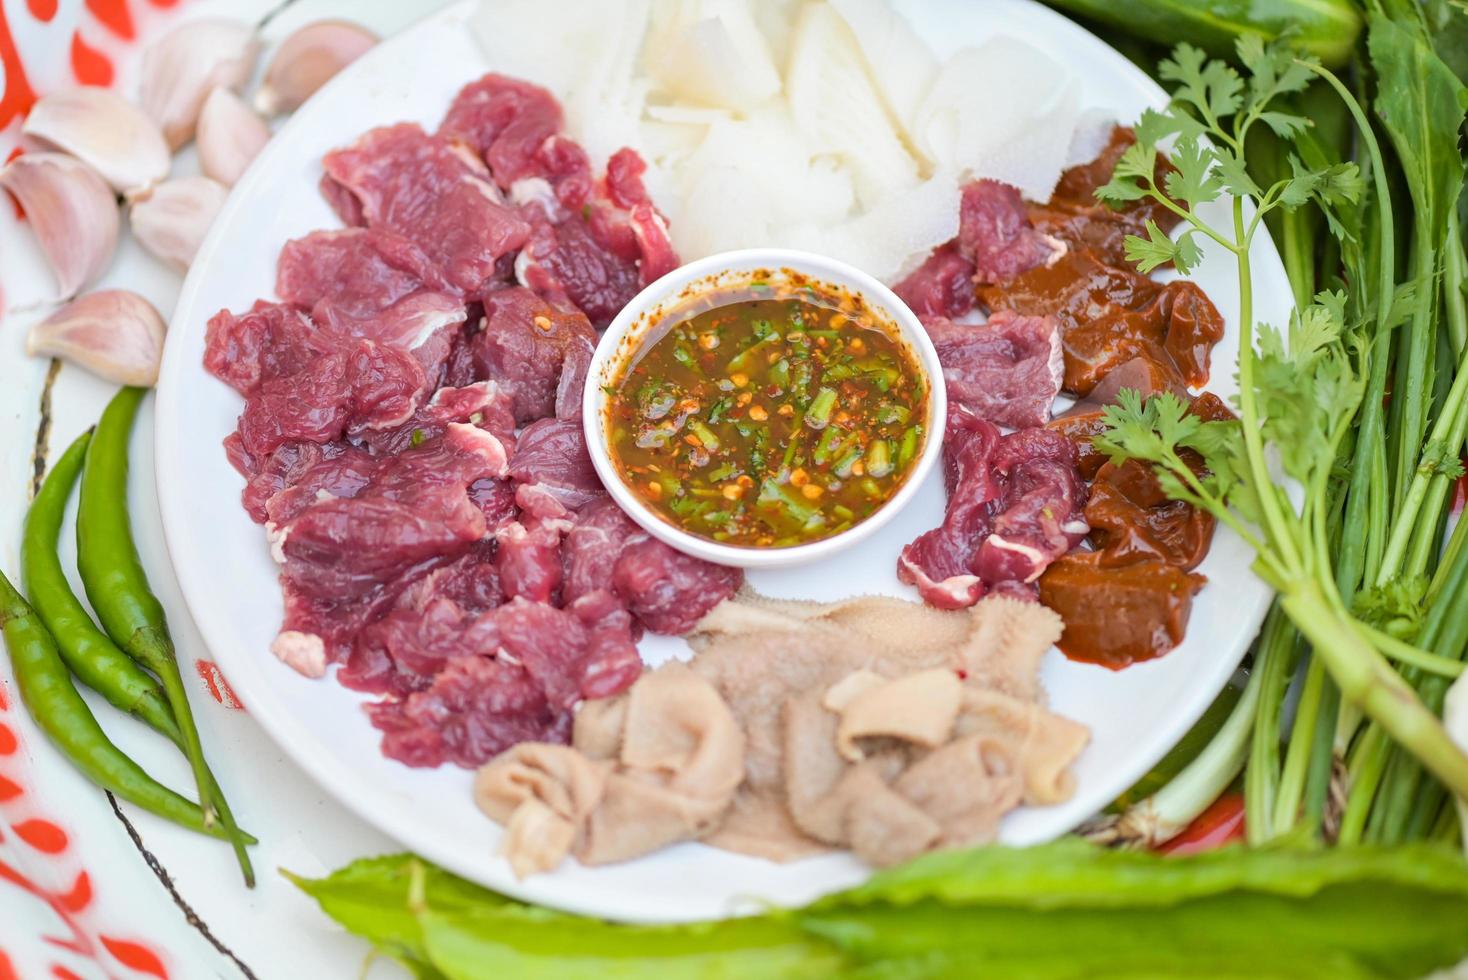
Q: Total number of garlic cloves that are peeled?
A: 0